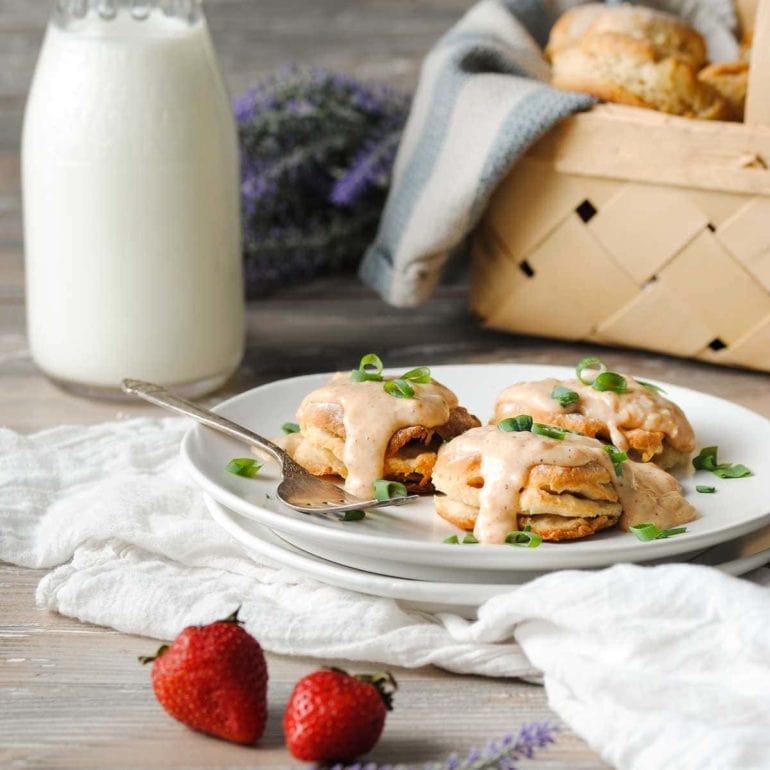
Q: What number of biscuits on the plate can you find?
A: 3